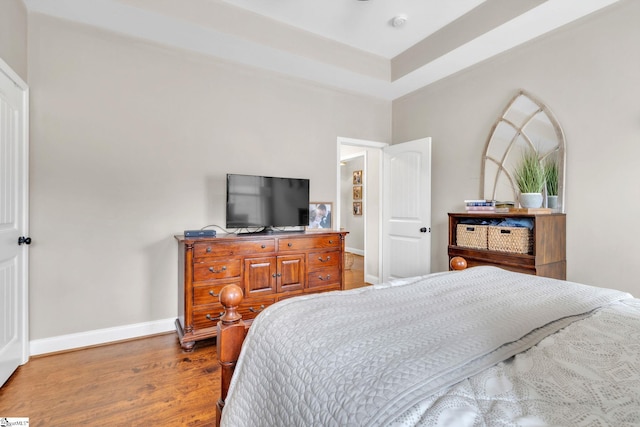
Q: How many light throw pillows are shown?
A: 0